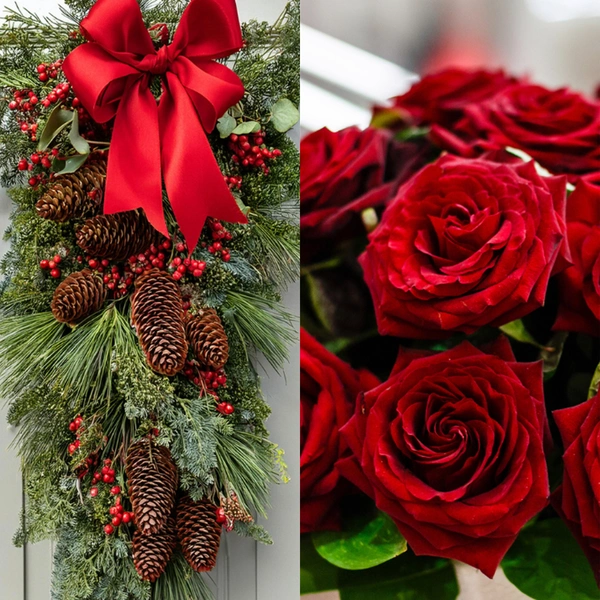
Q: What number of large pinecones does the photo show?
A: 8